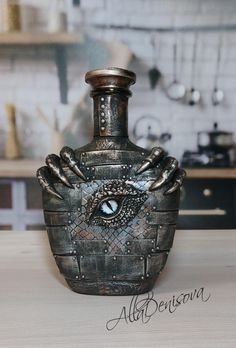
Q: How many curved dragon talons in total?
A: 6